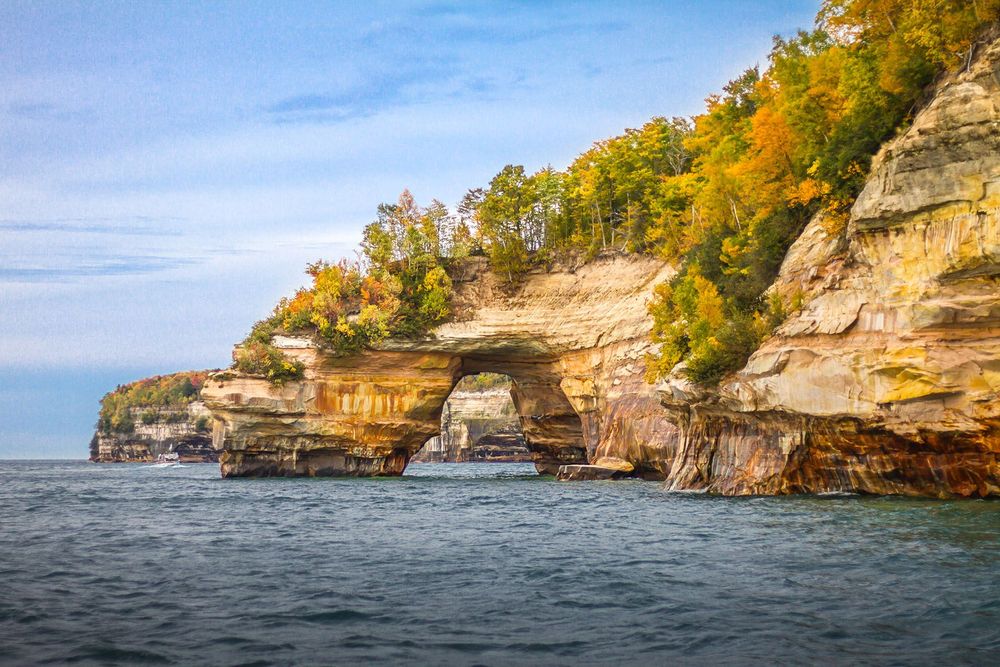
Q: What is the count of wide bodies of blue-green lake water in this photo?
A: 1